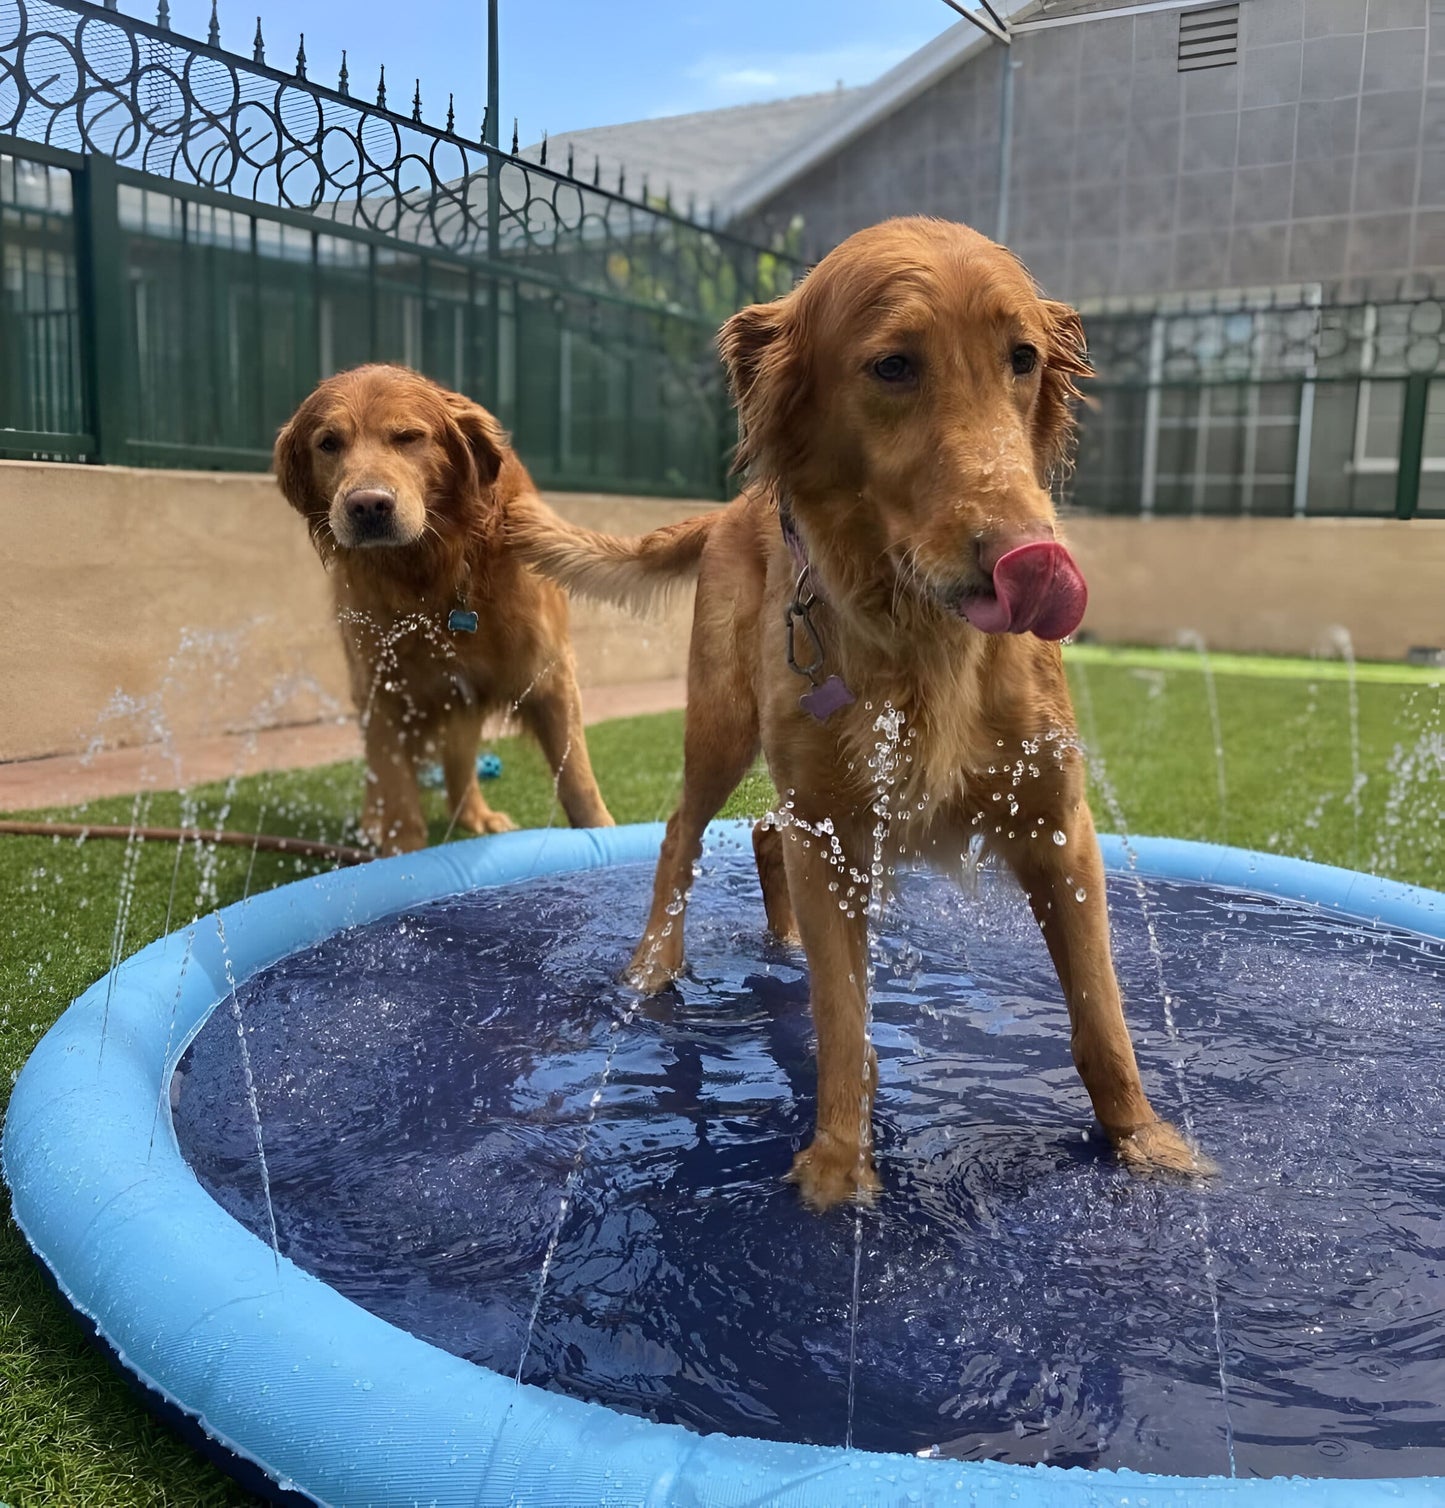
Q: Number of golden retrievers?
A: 2